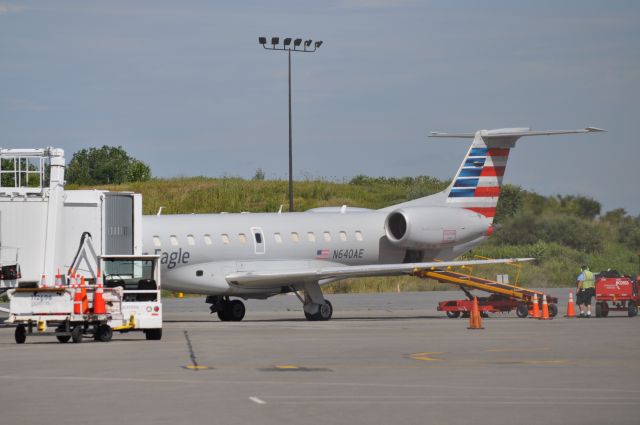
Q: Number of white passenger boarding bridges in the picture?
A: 1